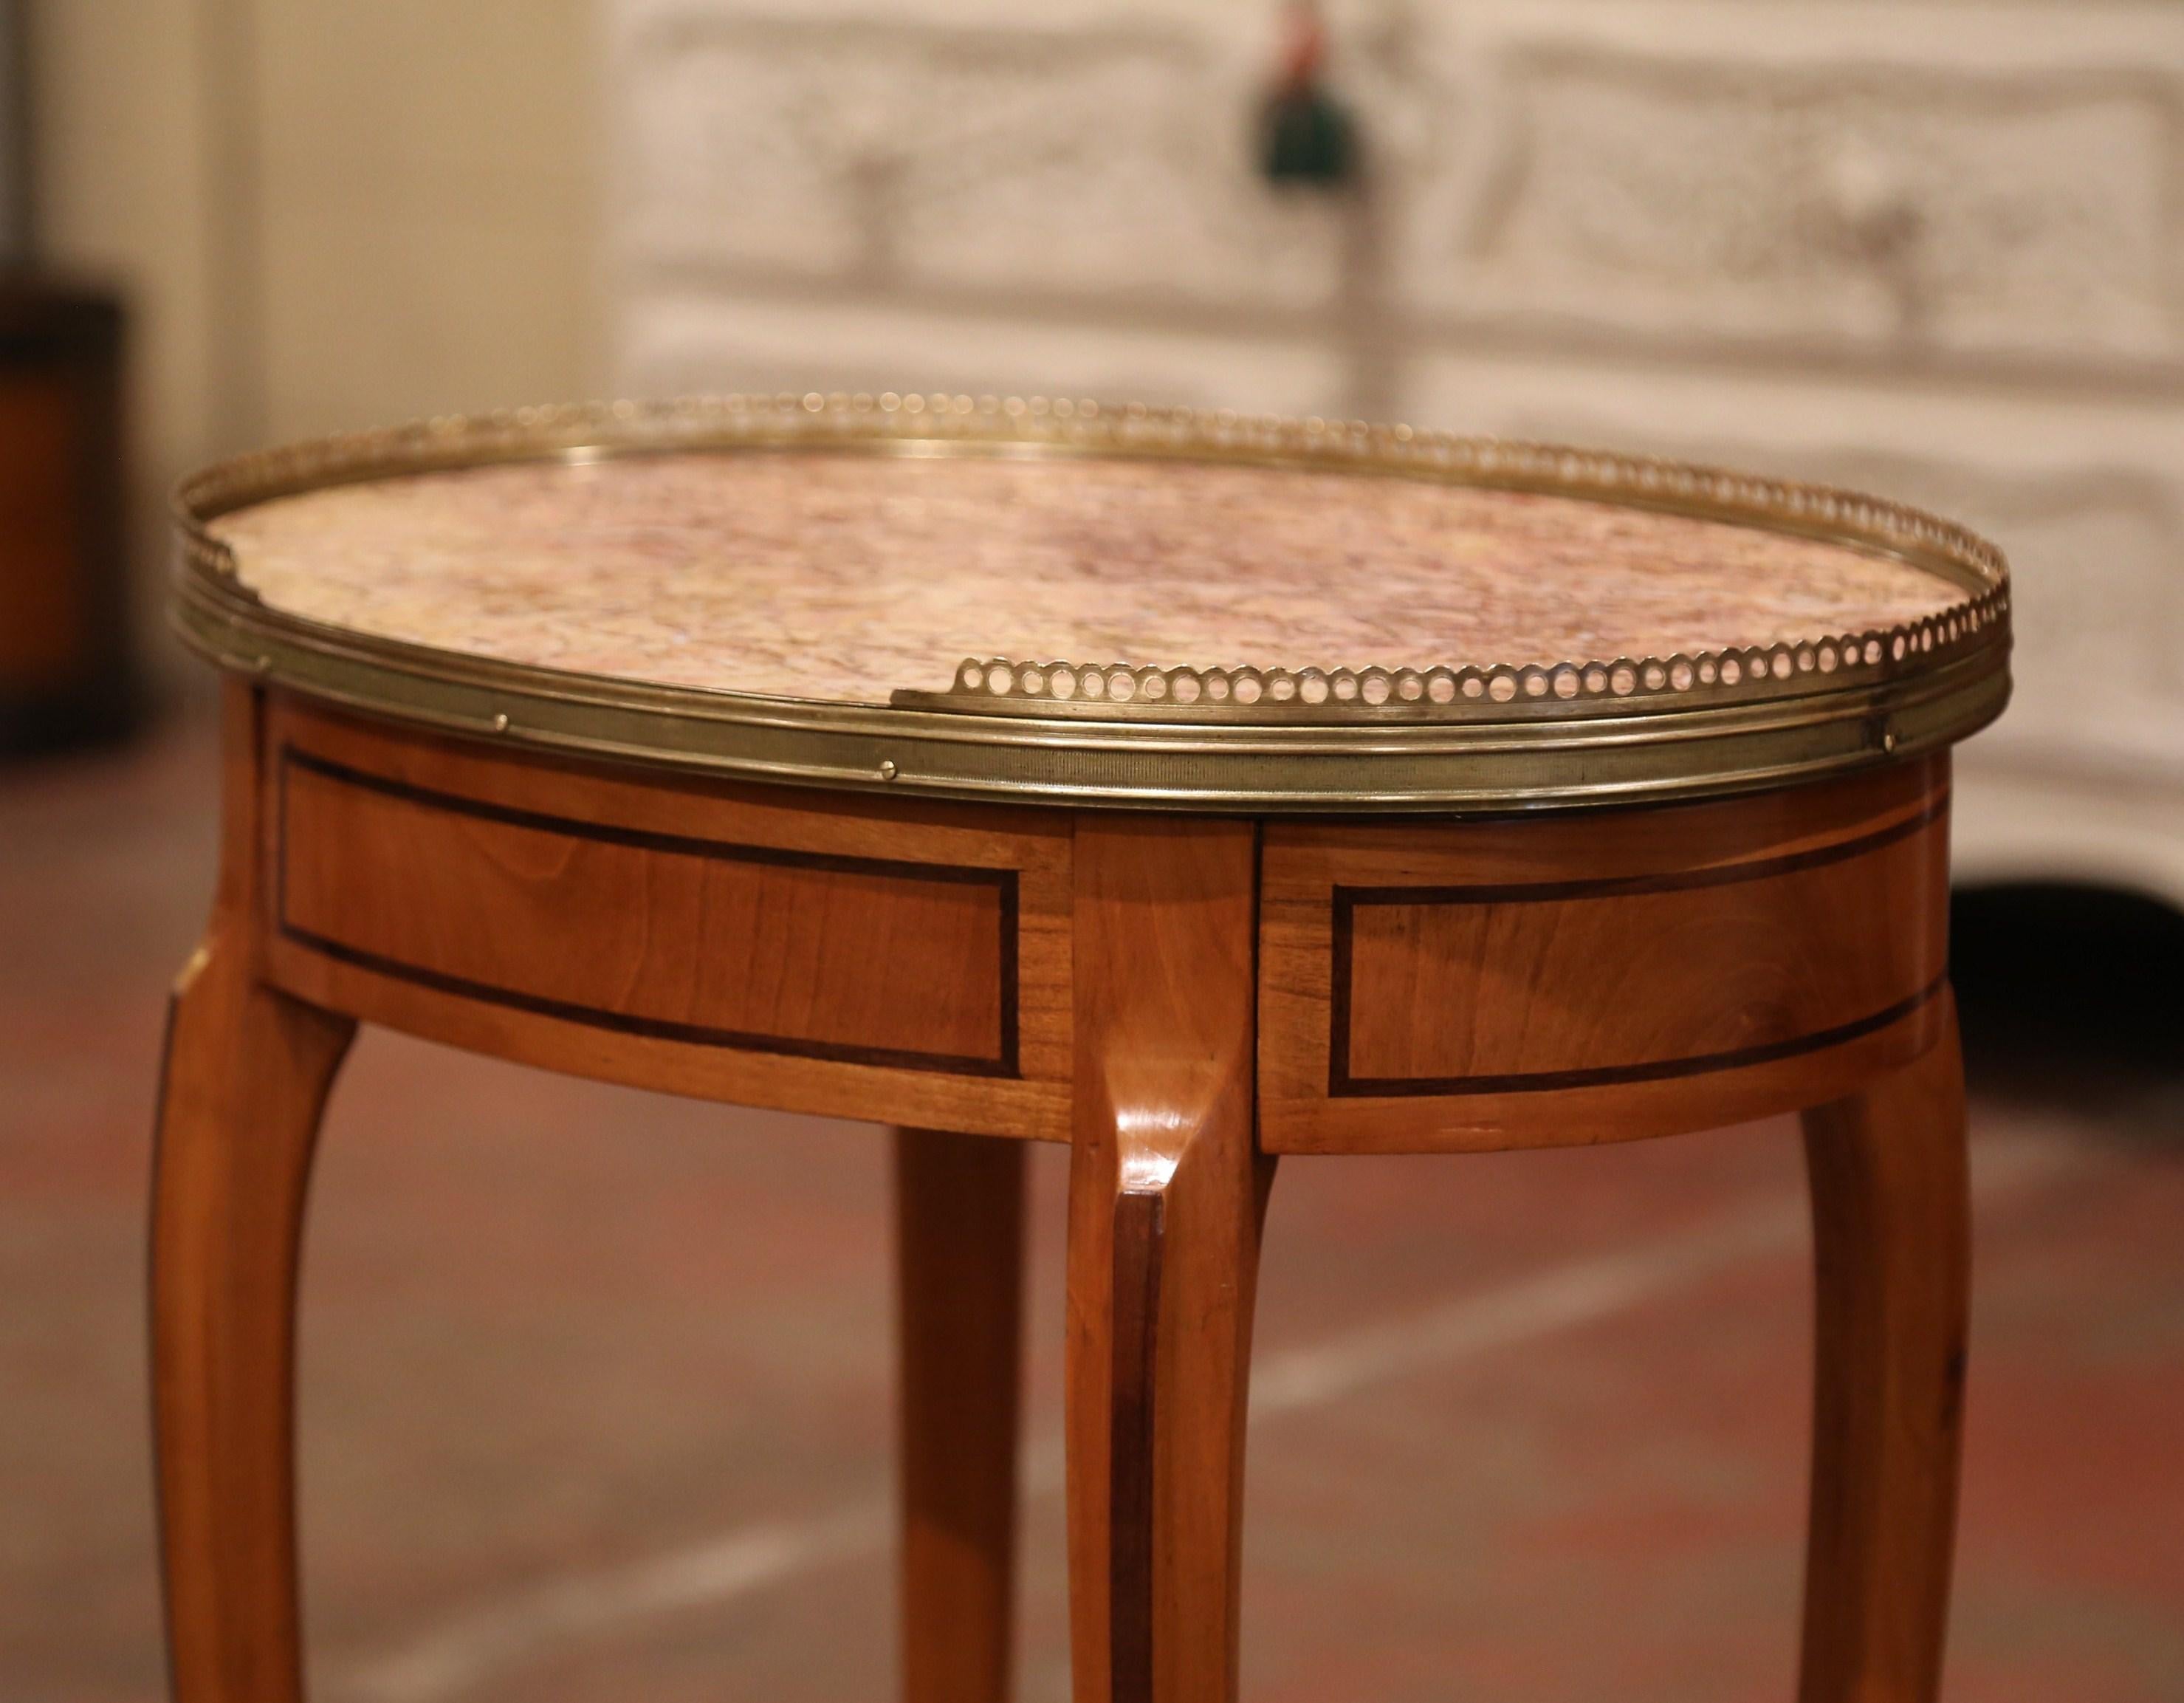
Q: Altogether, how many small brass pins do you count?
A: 4